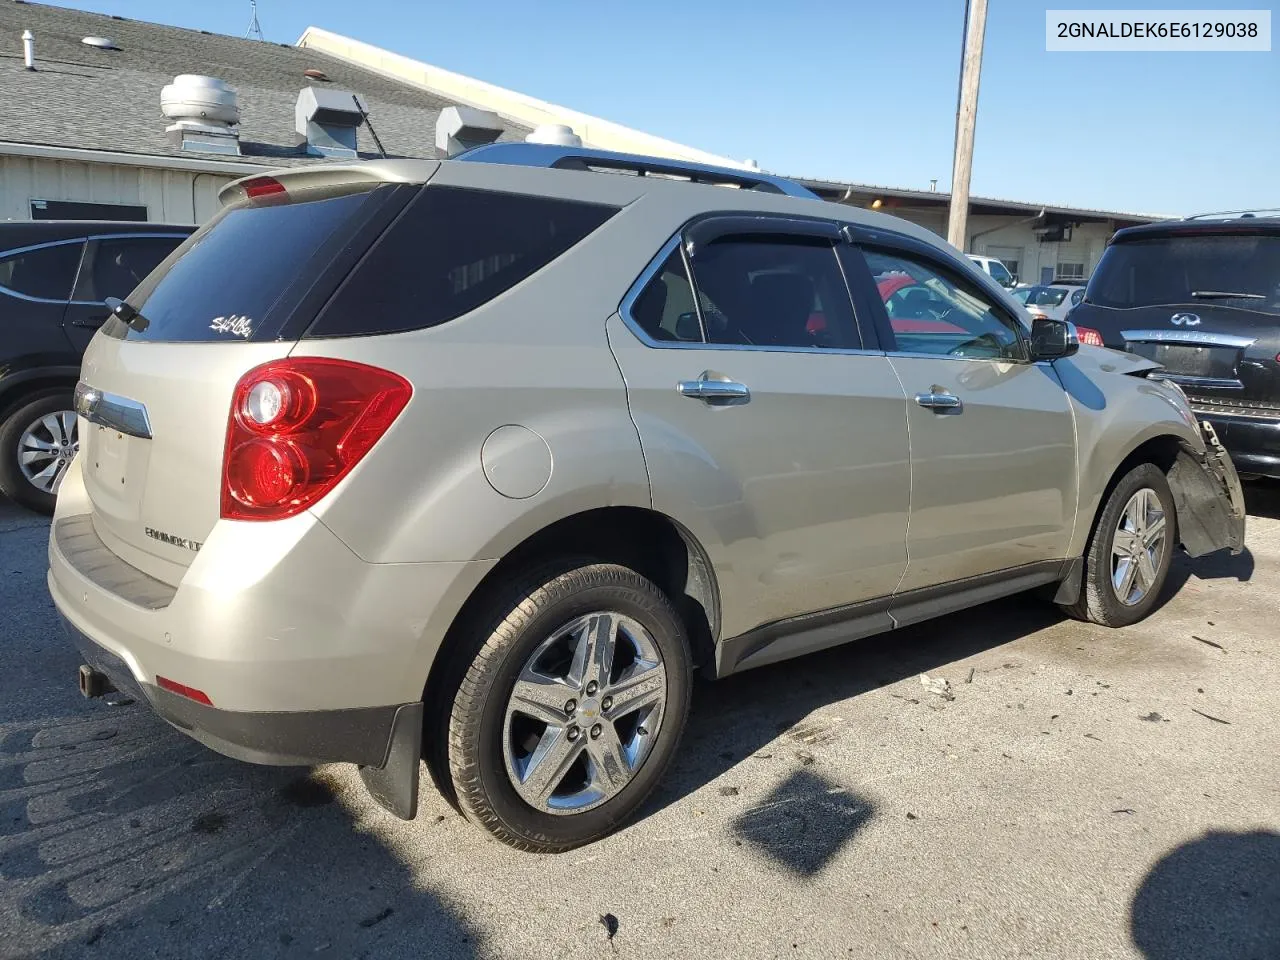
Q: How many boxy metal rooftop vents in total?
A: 2